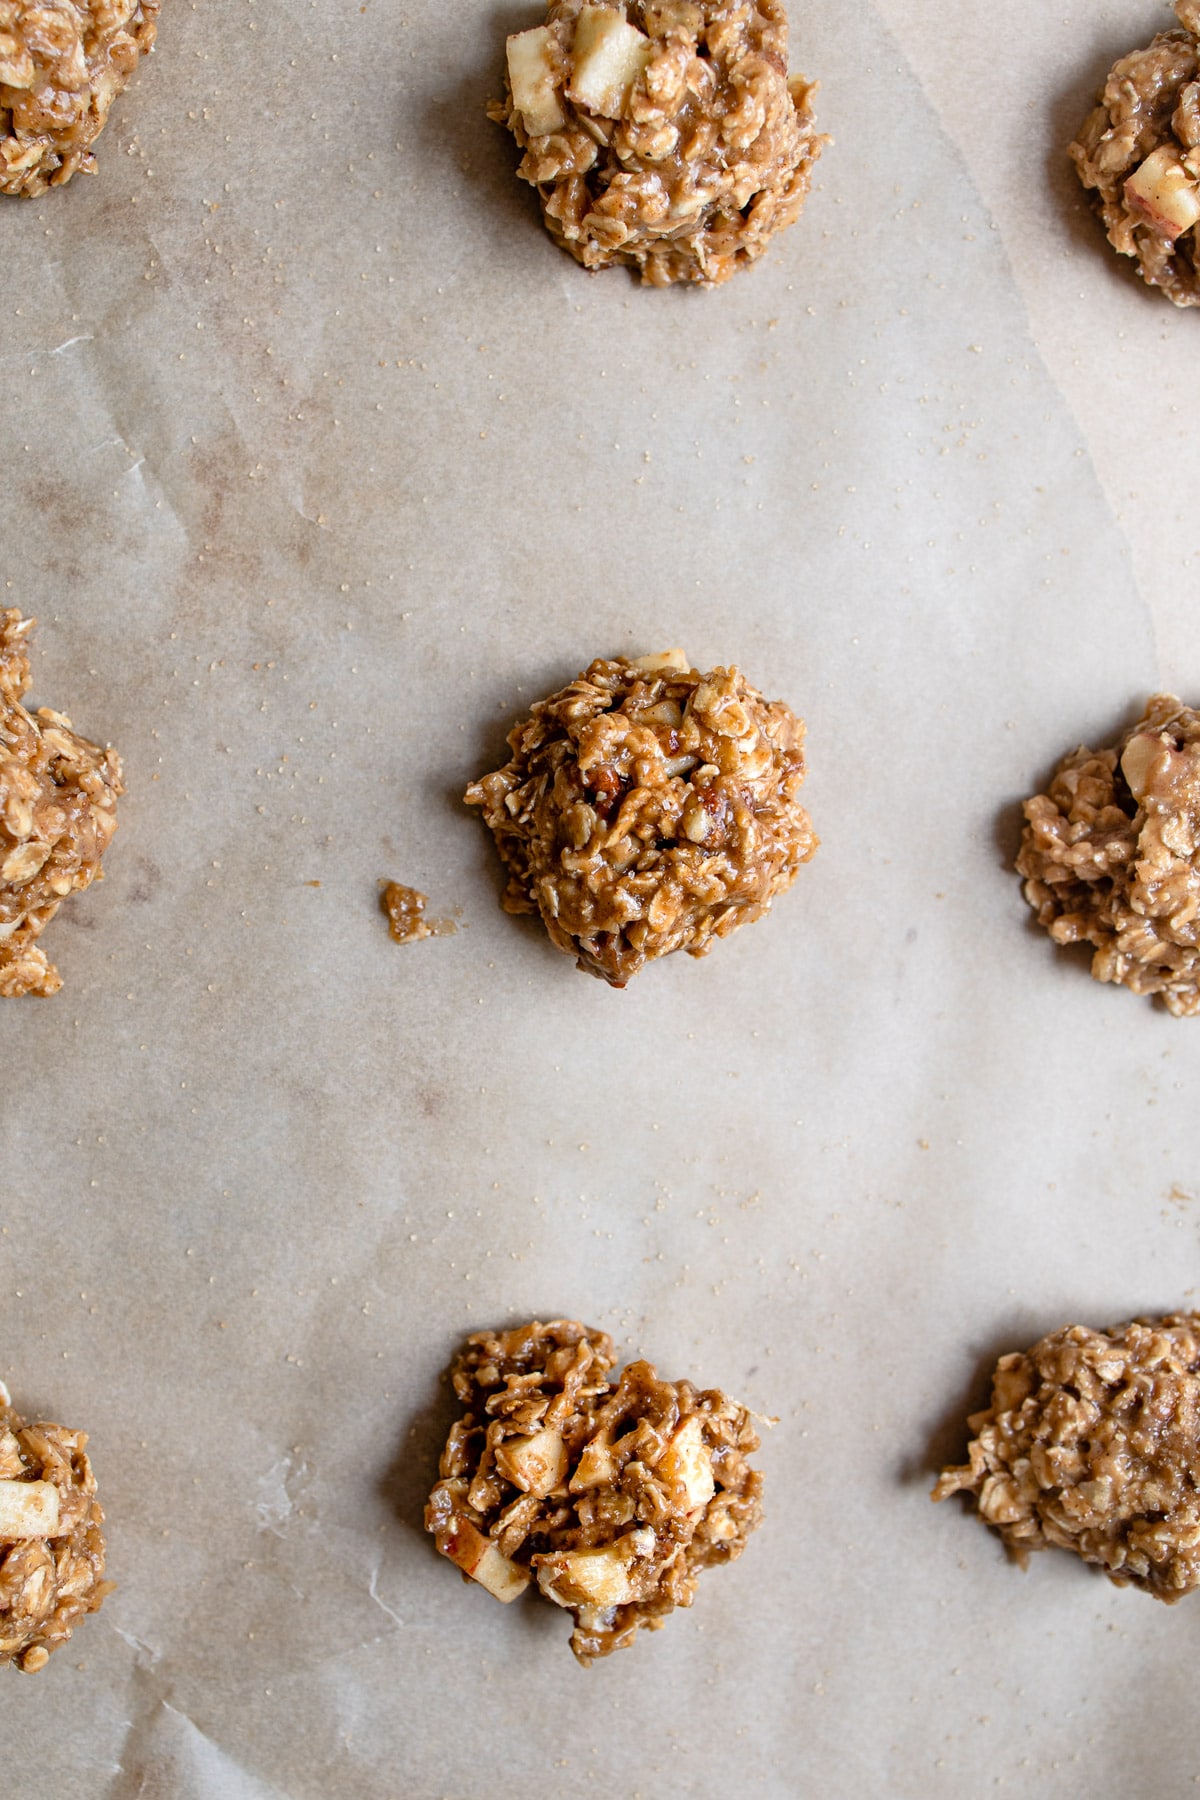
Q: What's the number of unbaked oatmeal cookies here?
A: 9